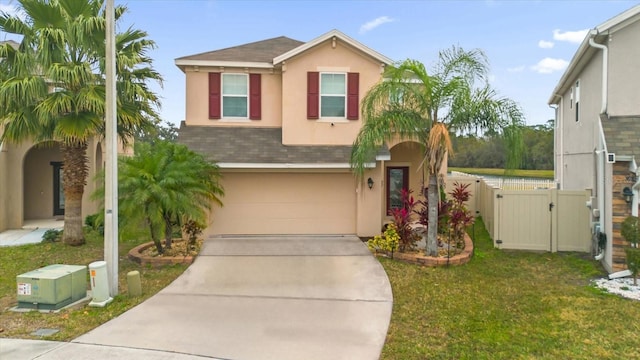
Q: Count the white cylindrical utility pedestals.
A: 1